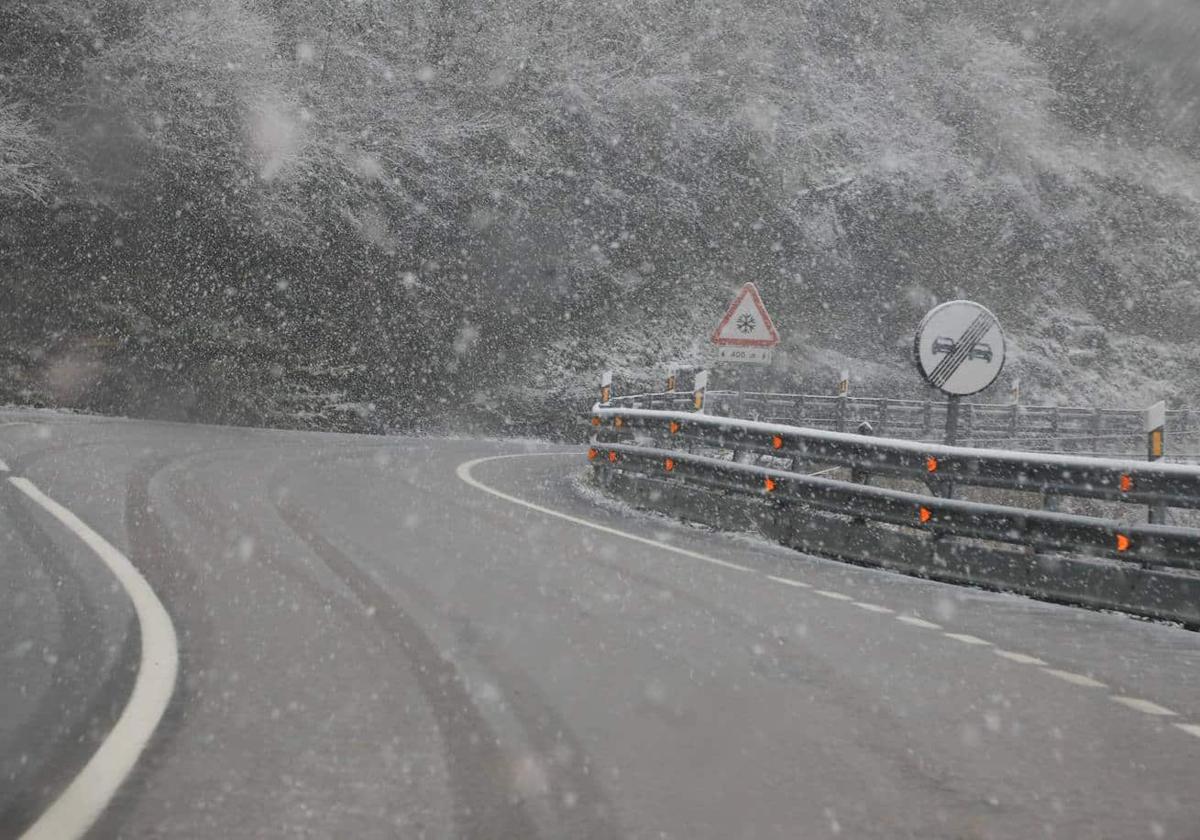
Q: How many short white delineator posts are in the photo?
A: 6